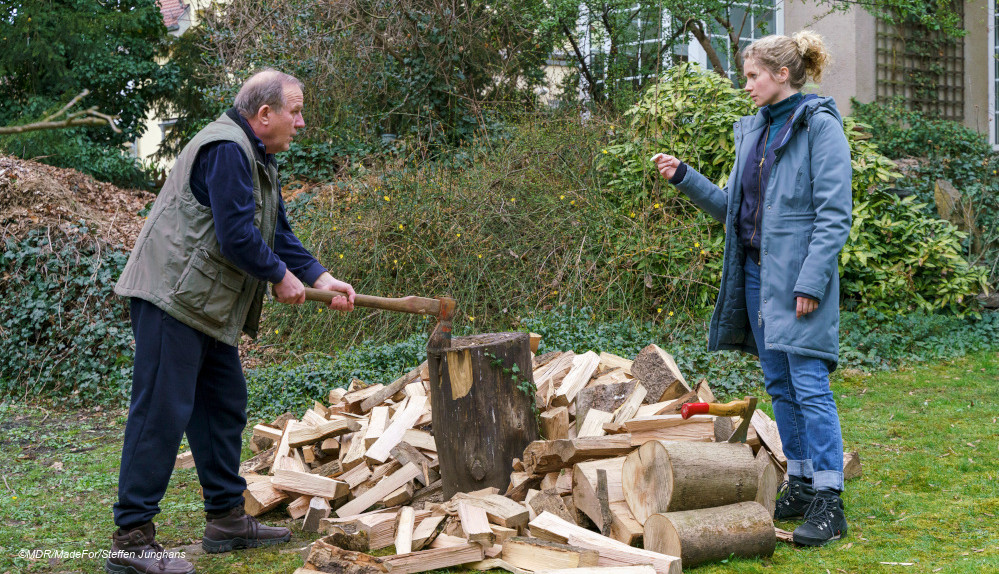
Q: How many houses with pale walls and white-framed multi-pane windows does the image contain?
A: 1